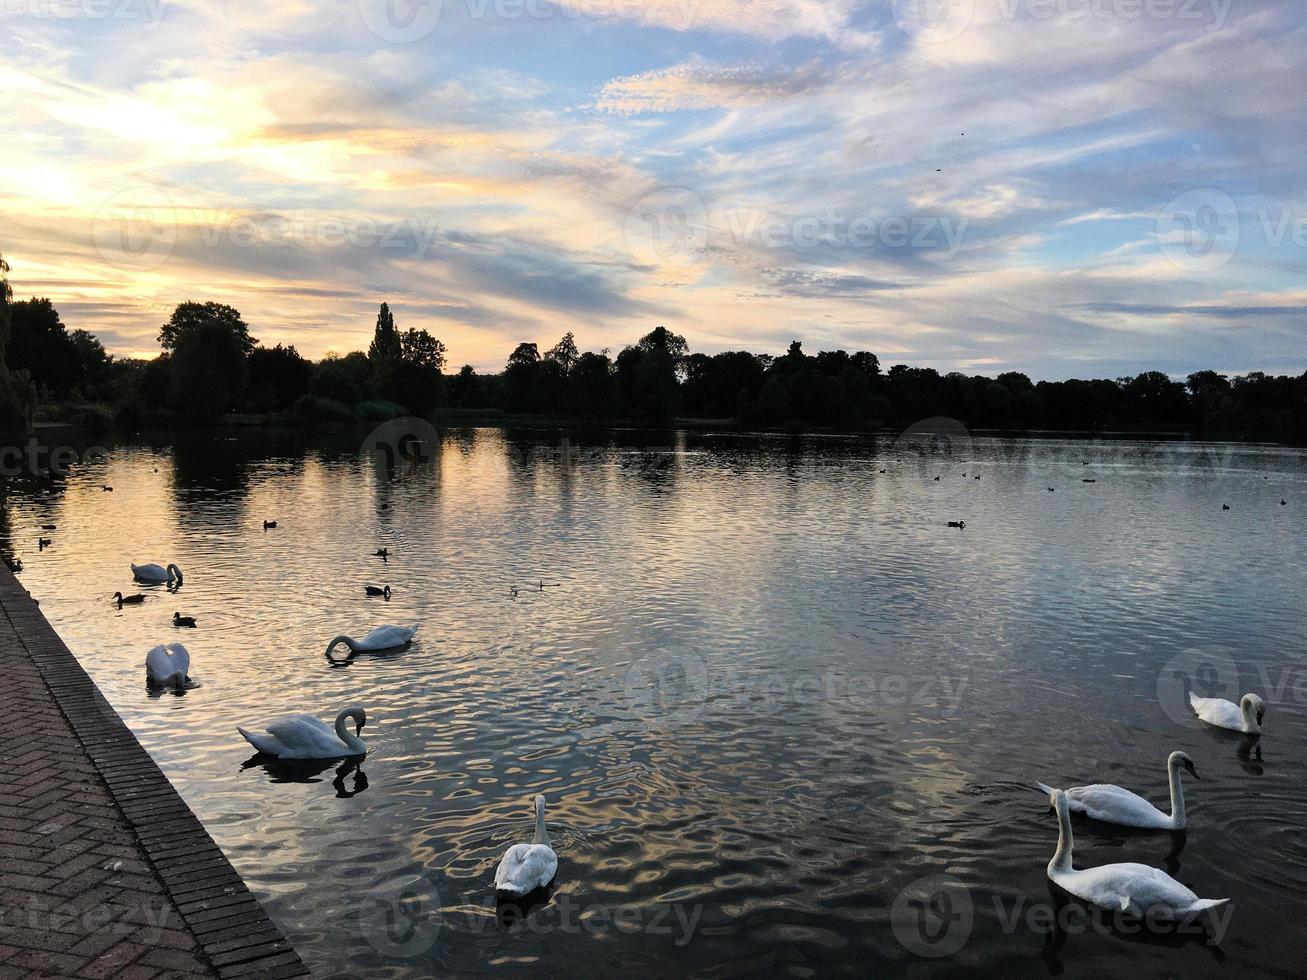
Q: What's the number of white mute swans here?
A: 8